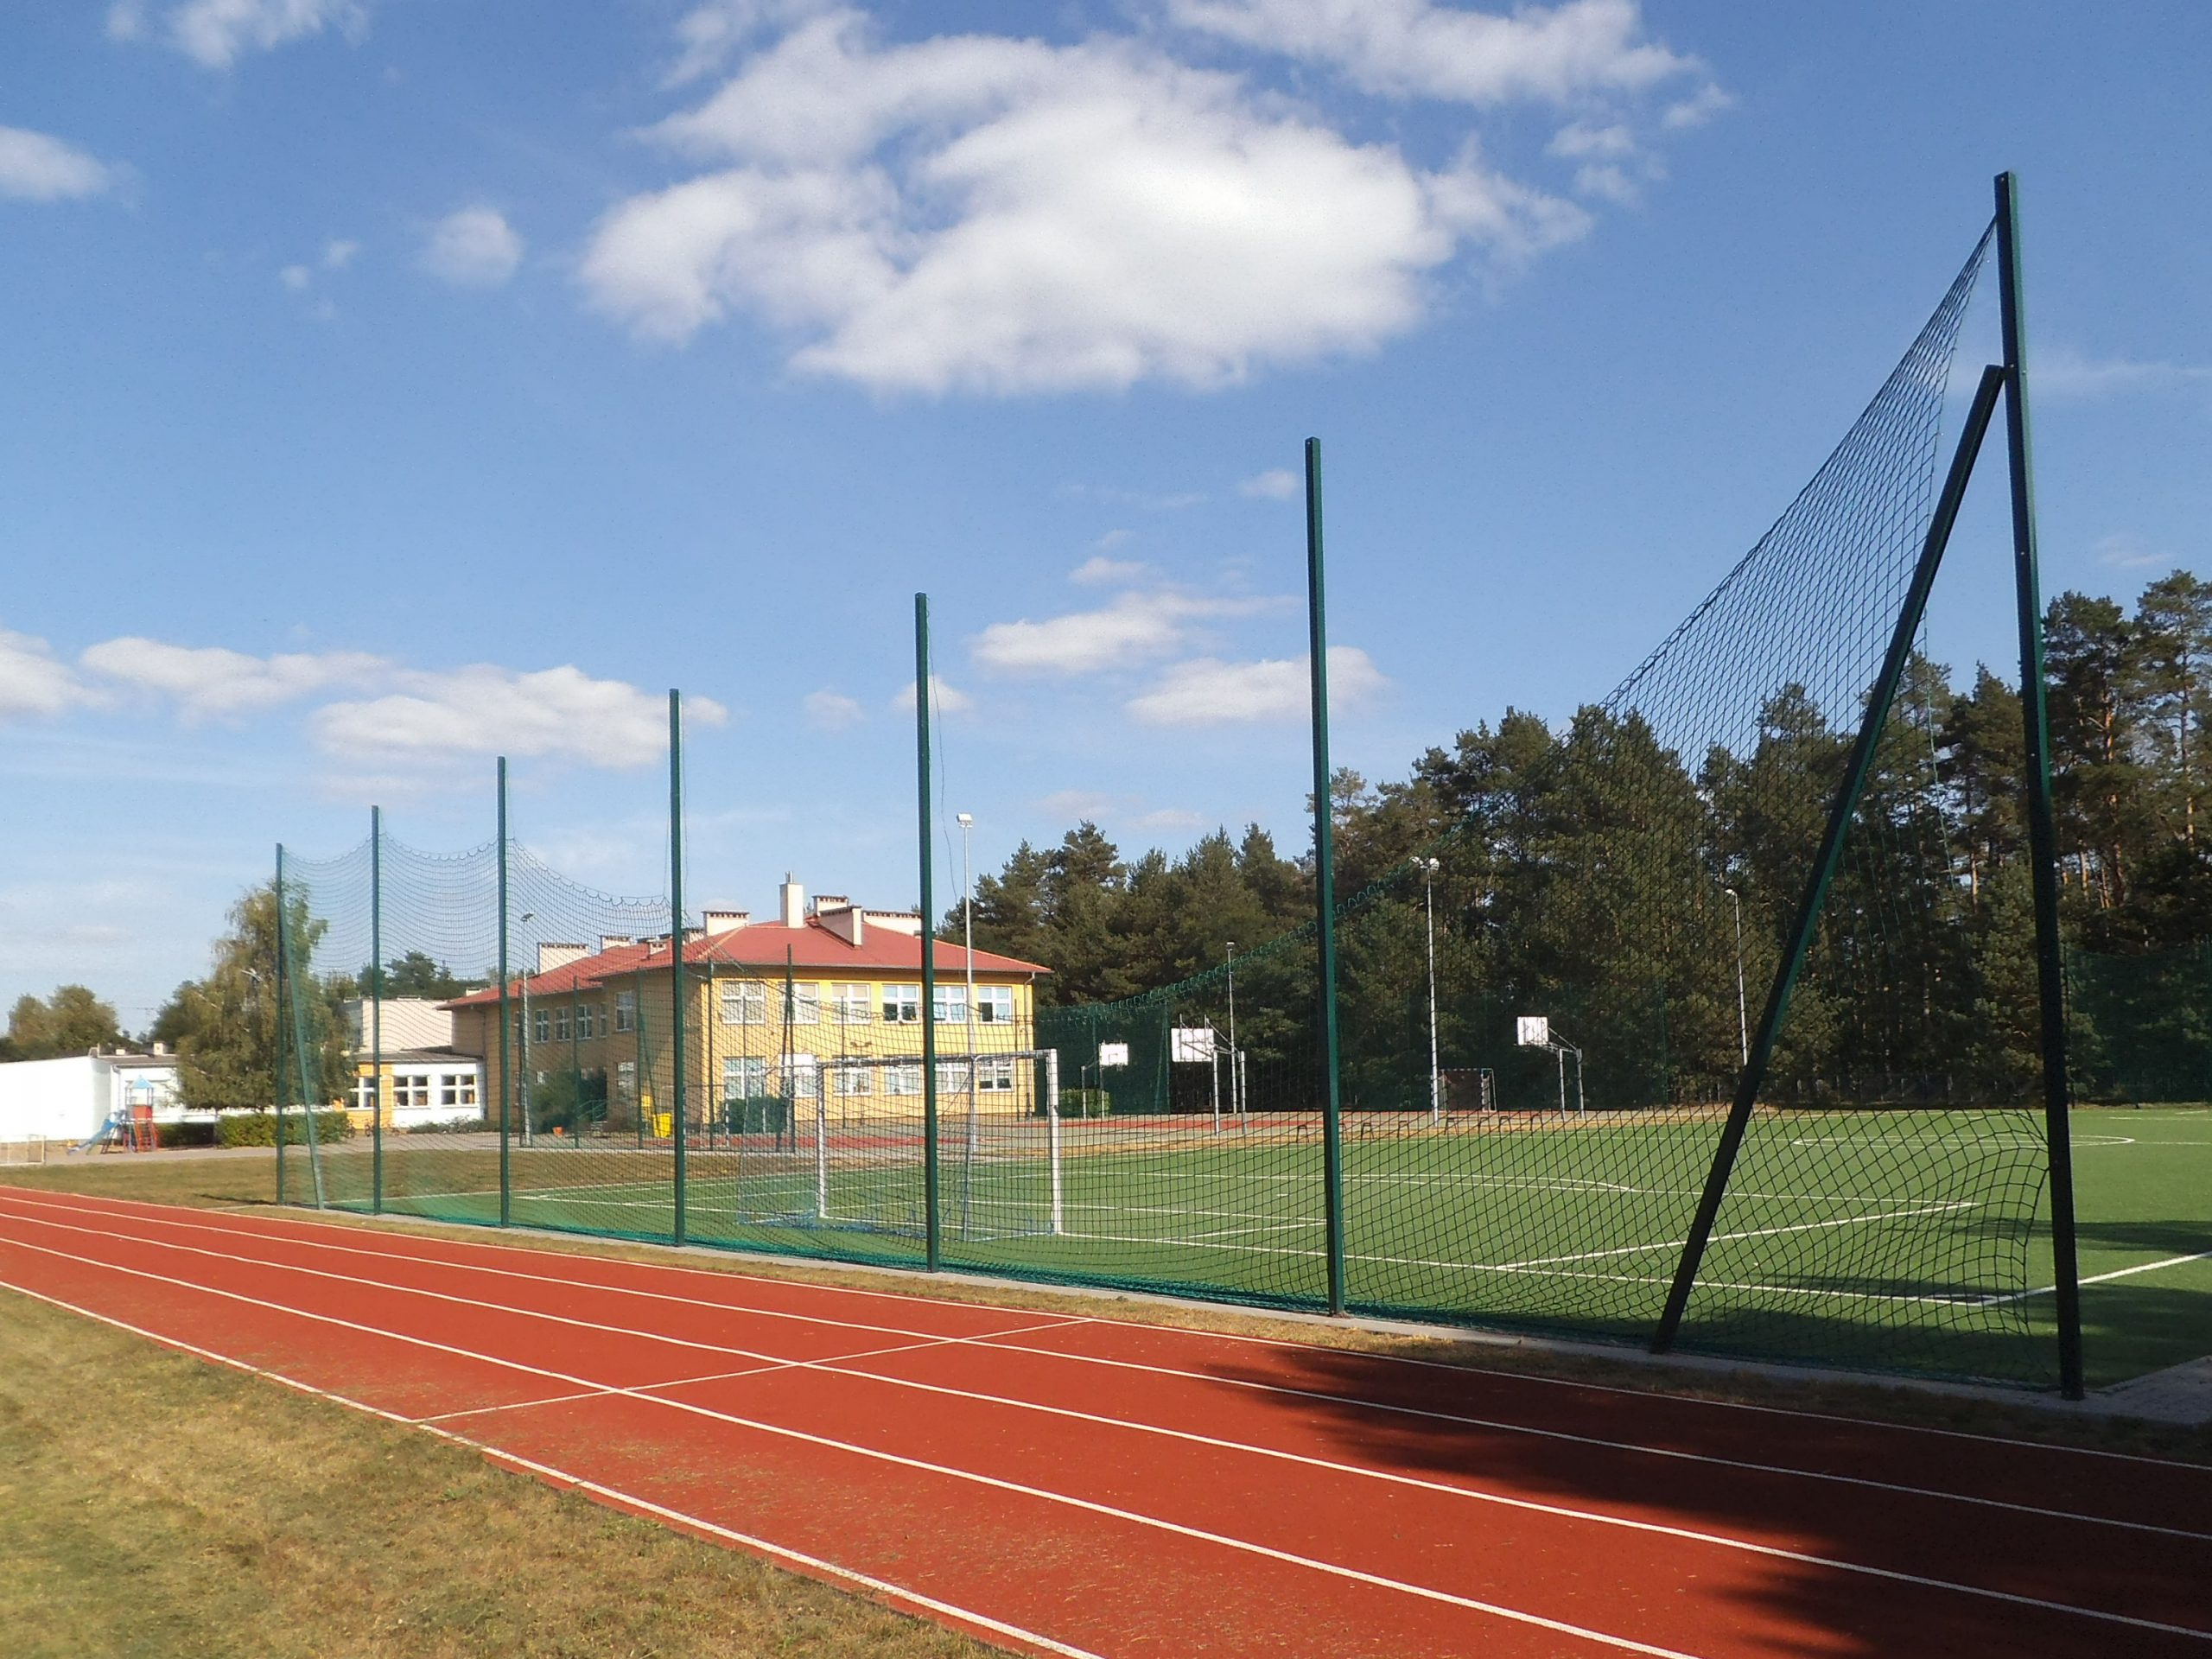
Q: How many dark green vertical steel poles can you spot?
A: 7